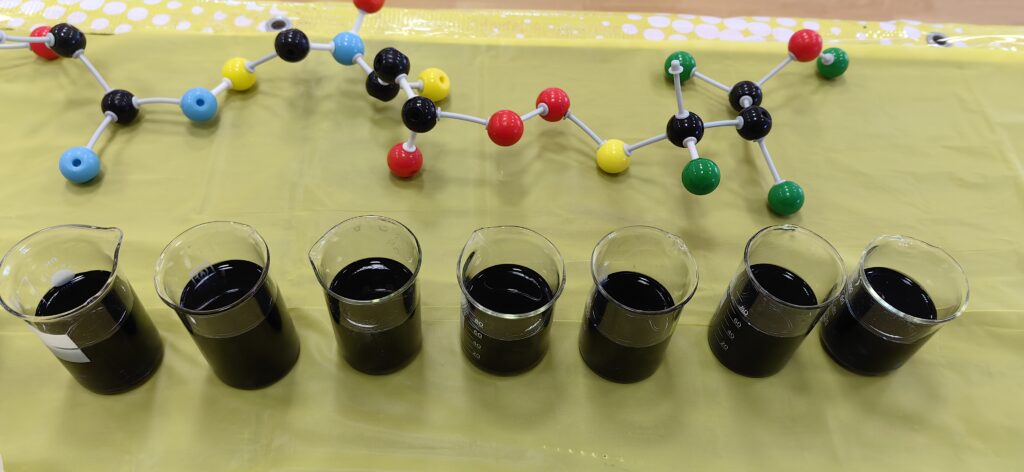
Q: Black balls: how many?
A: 9